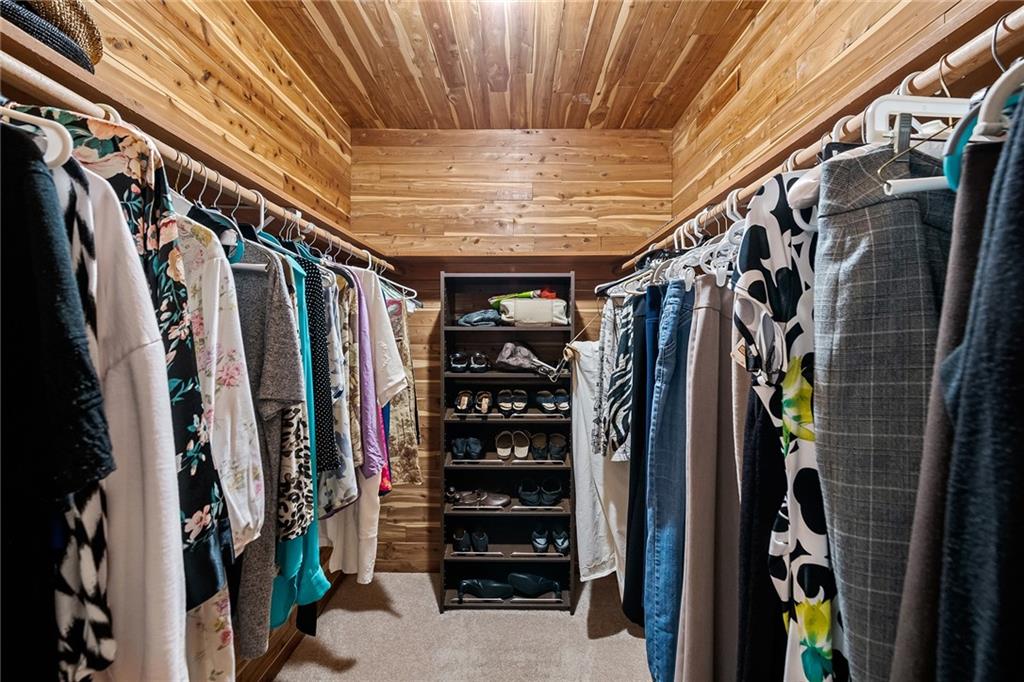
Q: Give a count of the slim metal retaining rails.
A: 10